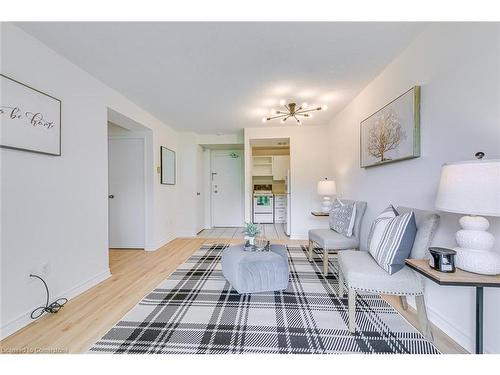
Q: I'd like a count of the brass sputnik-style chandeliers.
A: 1